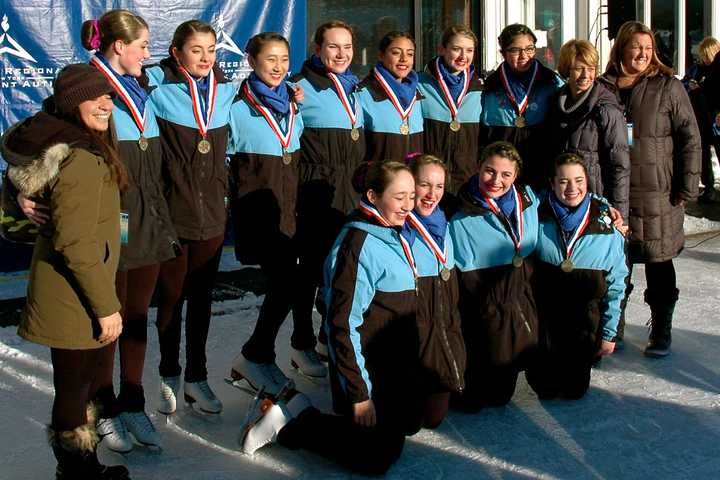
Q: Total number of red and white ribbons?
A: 11